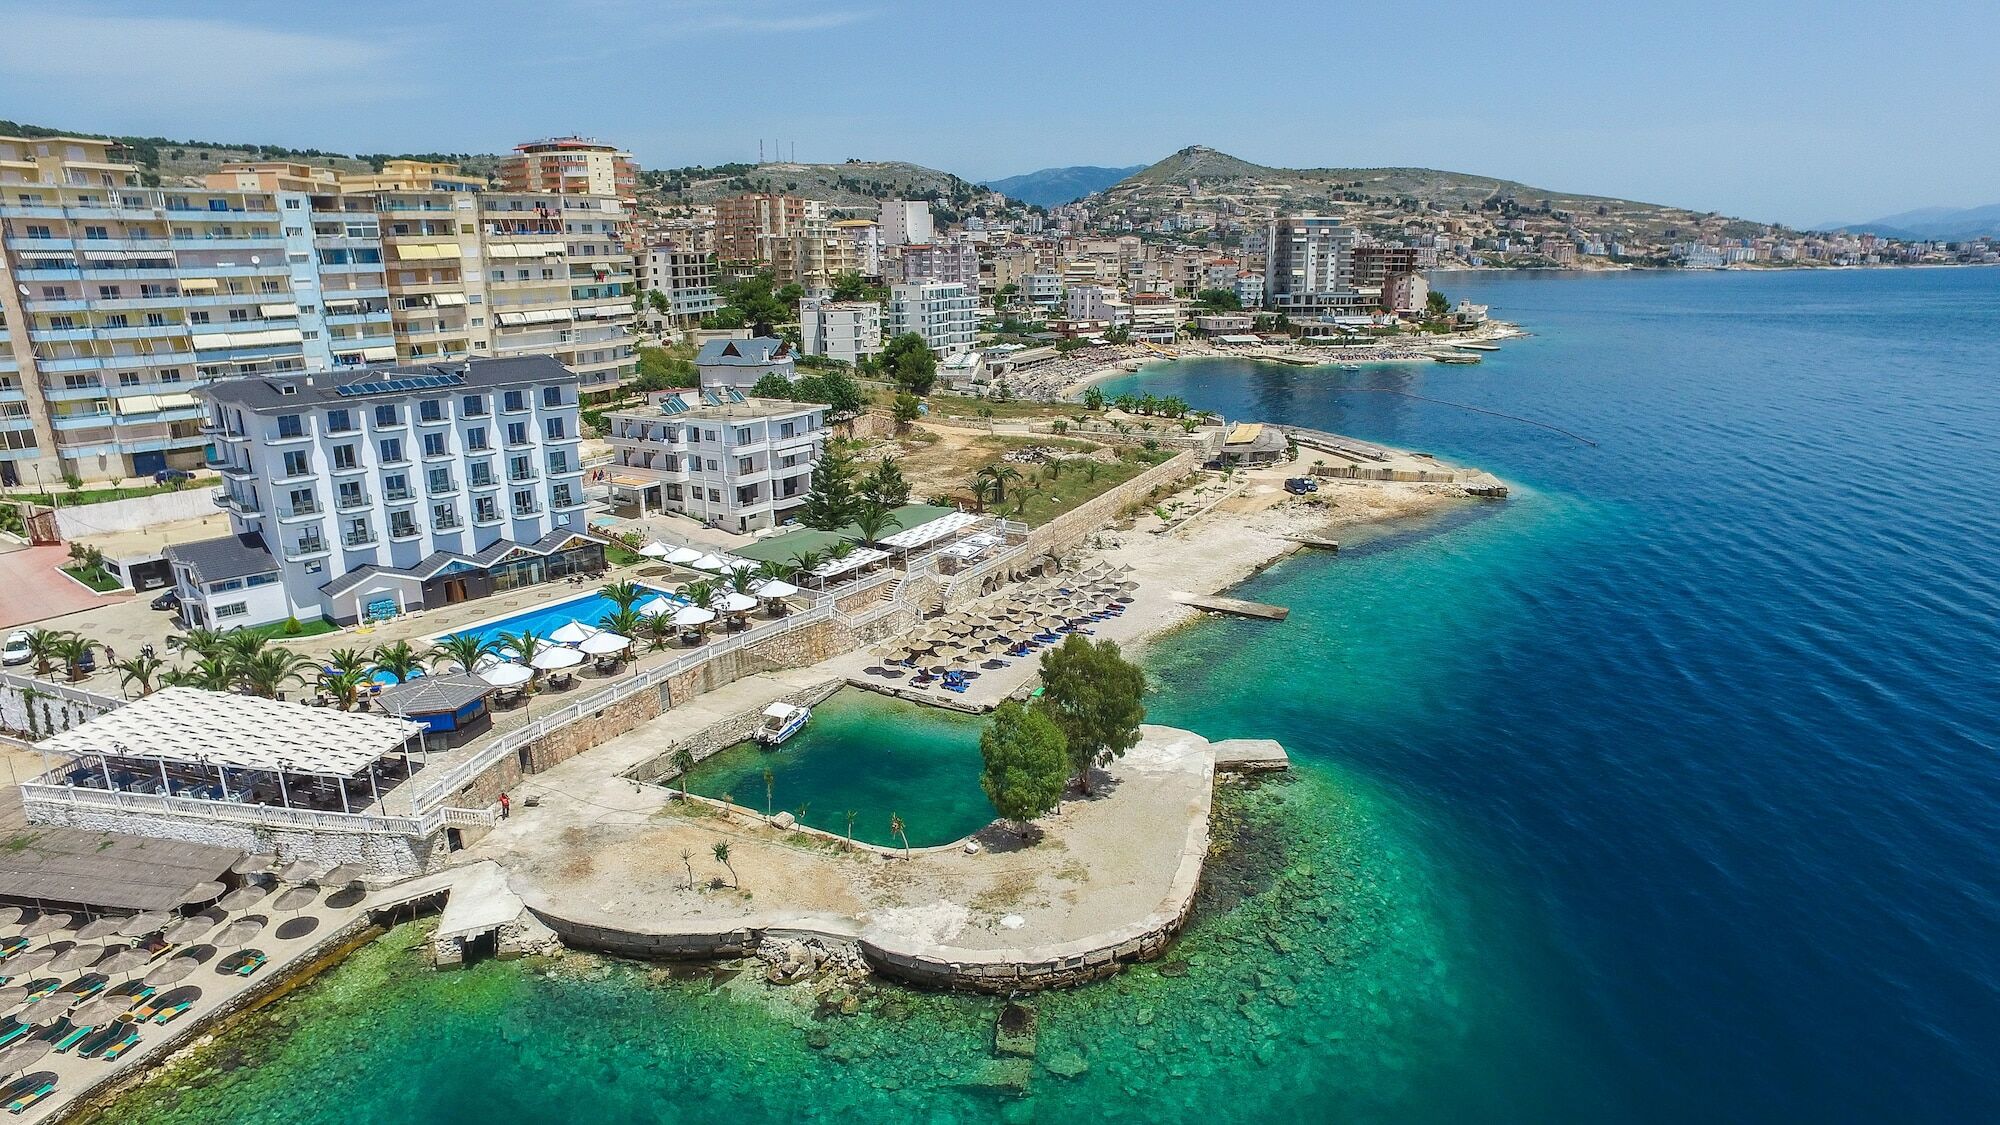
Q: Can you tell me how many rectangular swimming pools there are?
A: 1